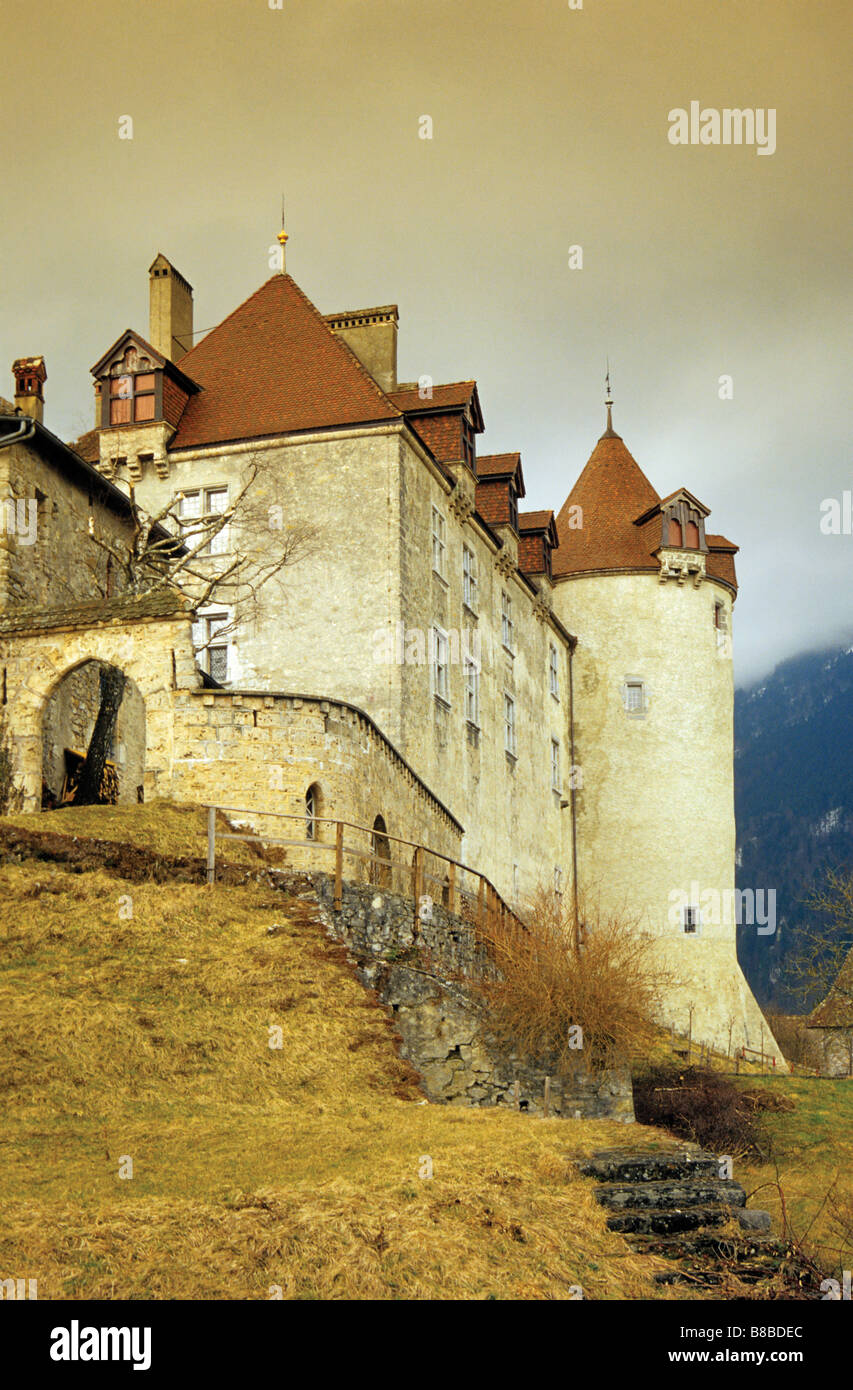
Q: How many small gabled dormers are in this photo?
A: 5